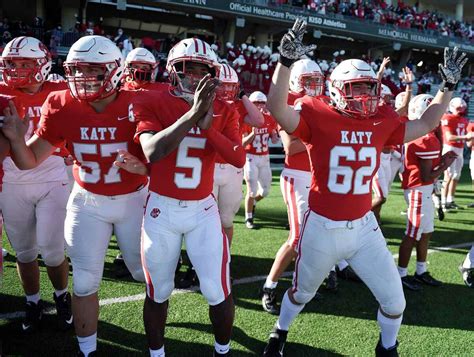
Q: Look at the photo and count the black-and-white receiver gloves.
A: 2